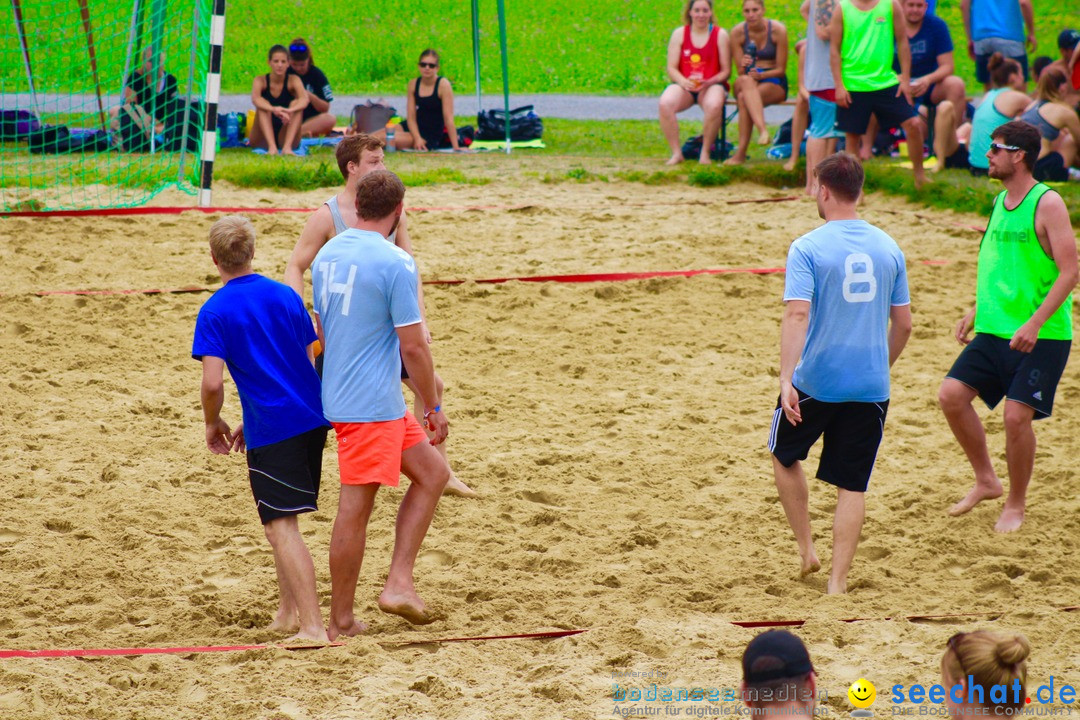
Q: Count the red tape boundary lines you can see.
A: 3